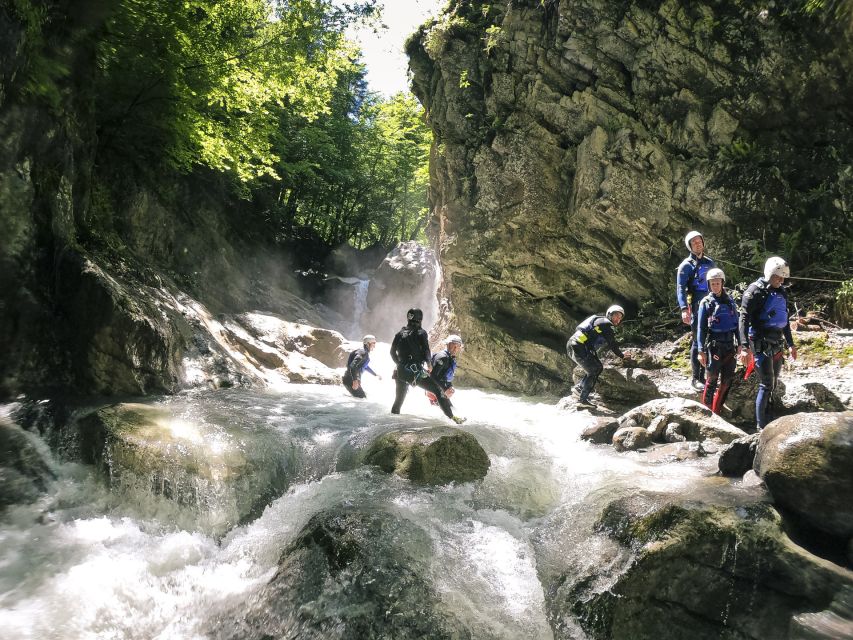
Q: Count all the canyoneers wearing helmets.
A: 7